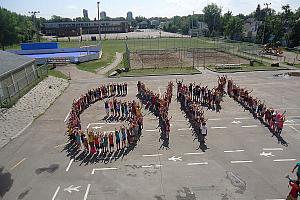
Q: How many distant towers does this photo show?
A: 3